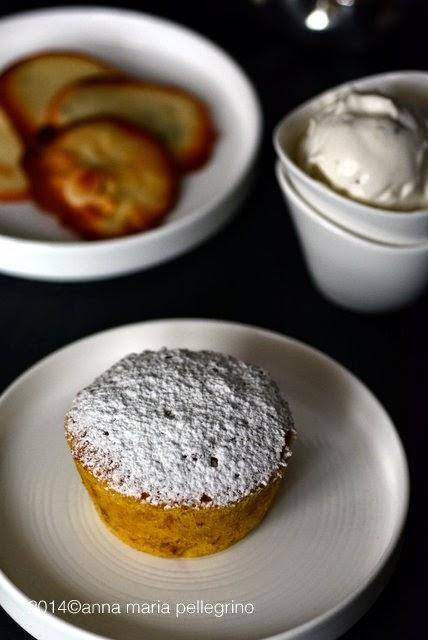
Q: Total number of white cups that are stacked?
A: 2